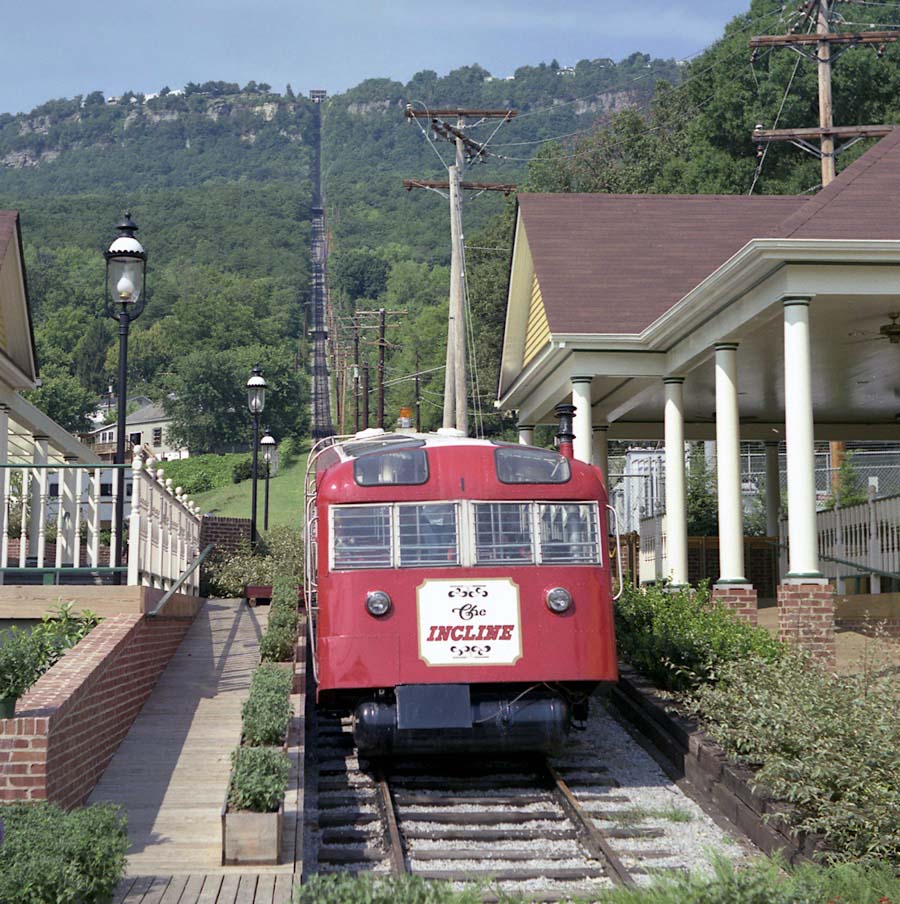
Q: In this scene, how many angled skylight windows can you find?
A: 2